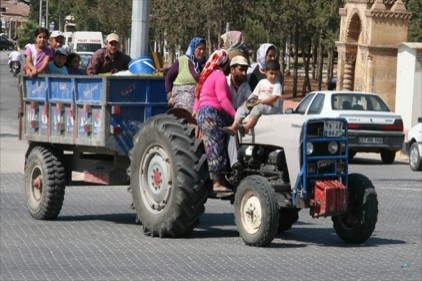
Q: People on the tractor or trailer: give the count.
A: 11